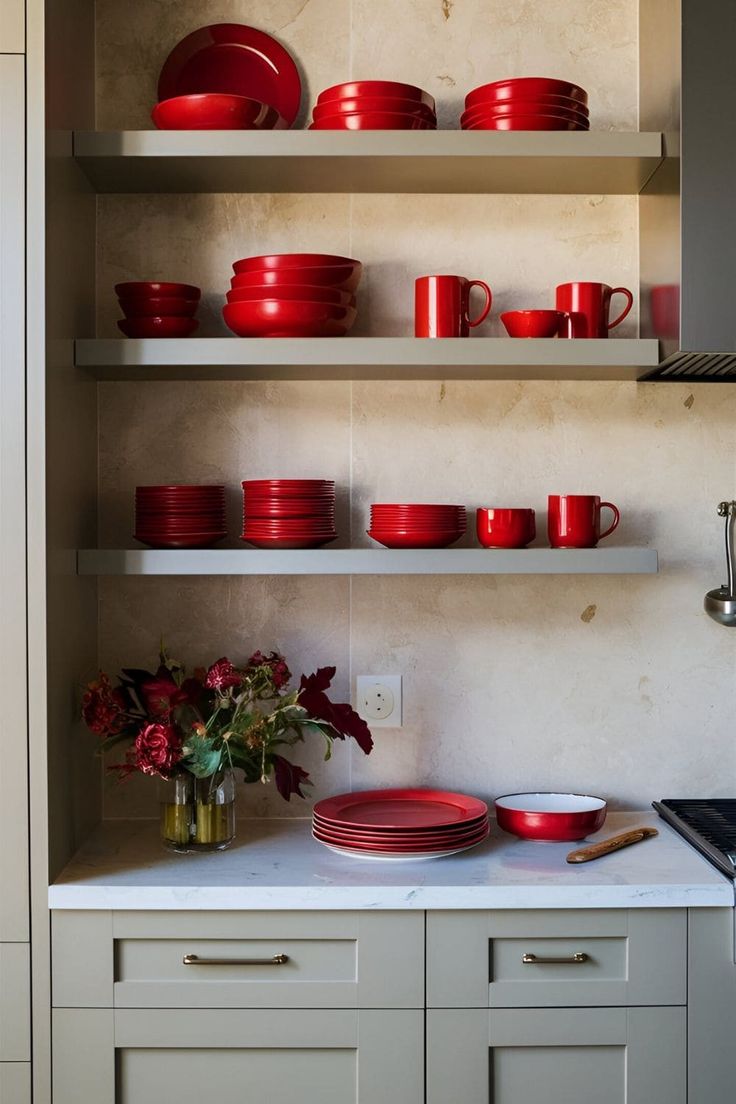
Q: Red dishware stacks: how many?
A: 8